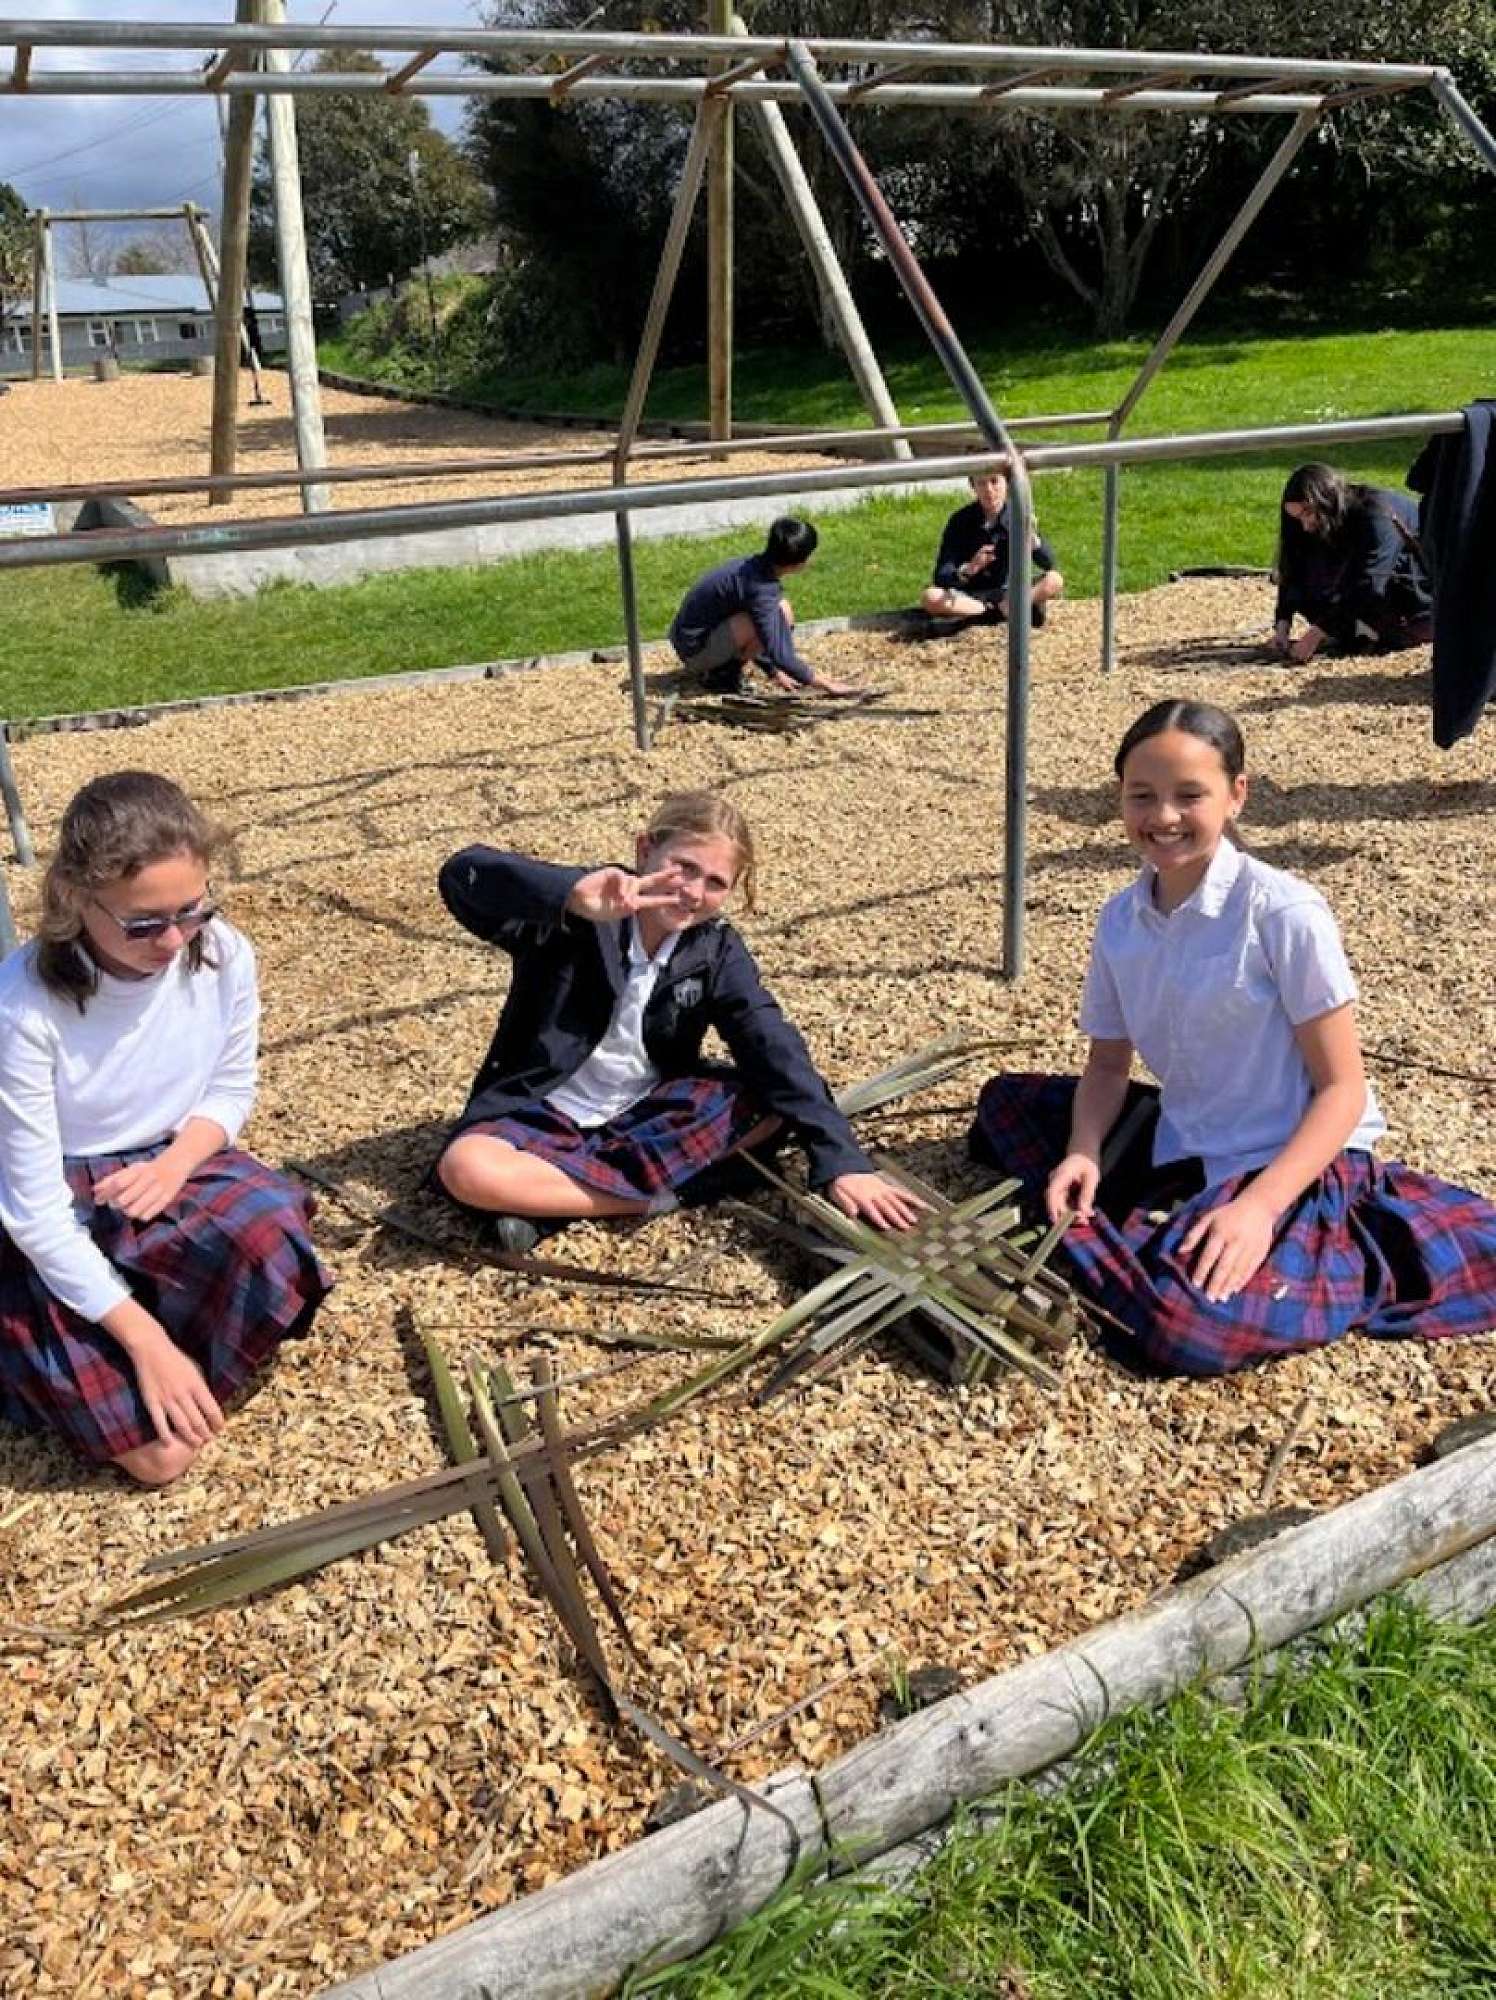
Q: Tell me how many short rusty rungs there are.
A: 10